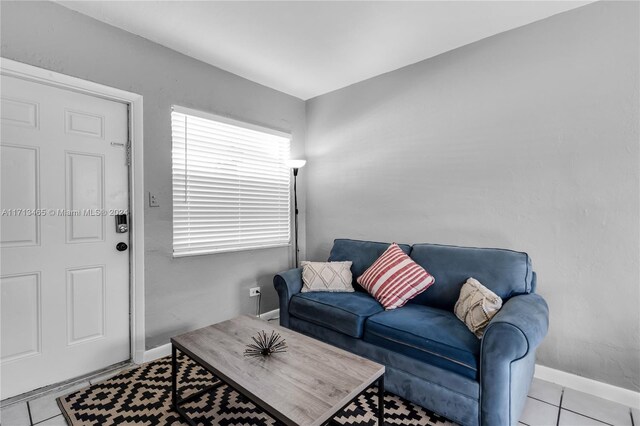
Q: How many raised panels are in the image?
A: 6